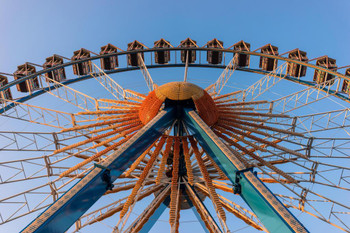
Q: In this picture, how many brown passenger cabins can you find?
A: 14